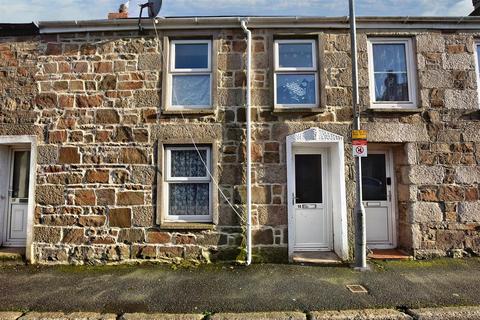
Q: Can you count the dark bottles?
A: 0